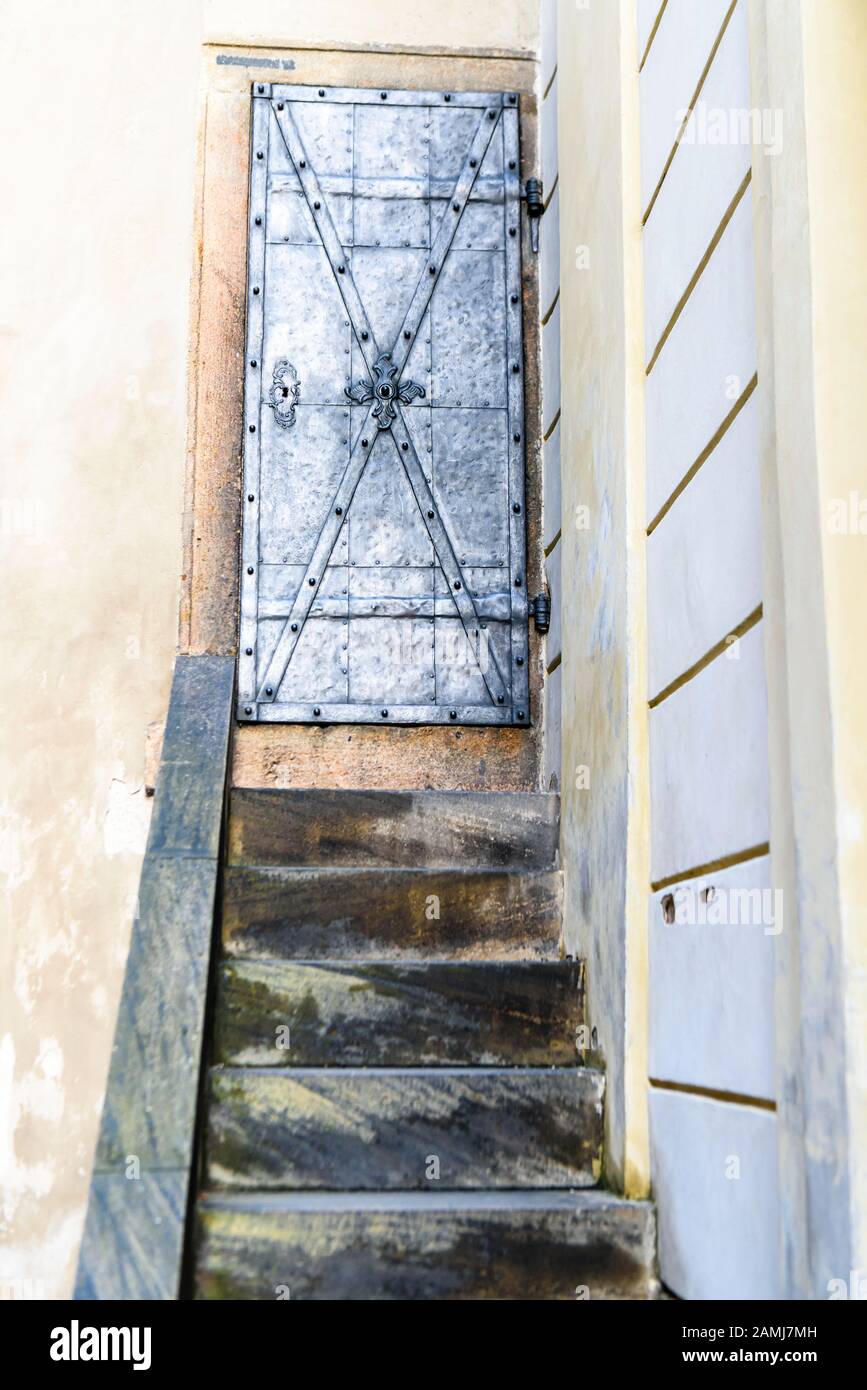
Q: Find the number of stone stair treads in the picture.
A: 5